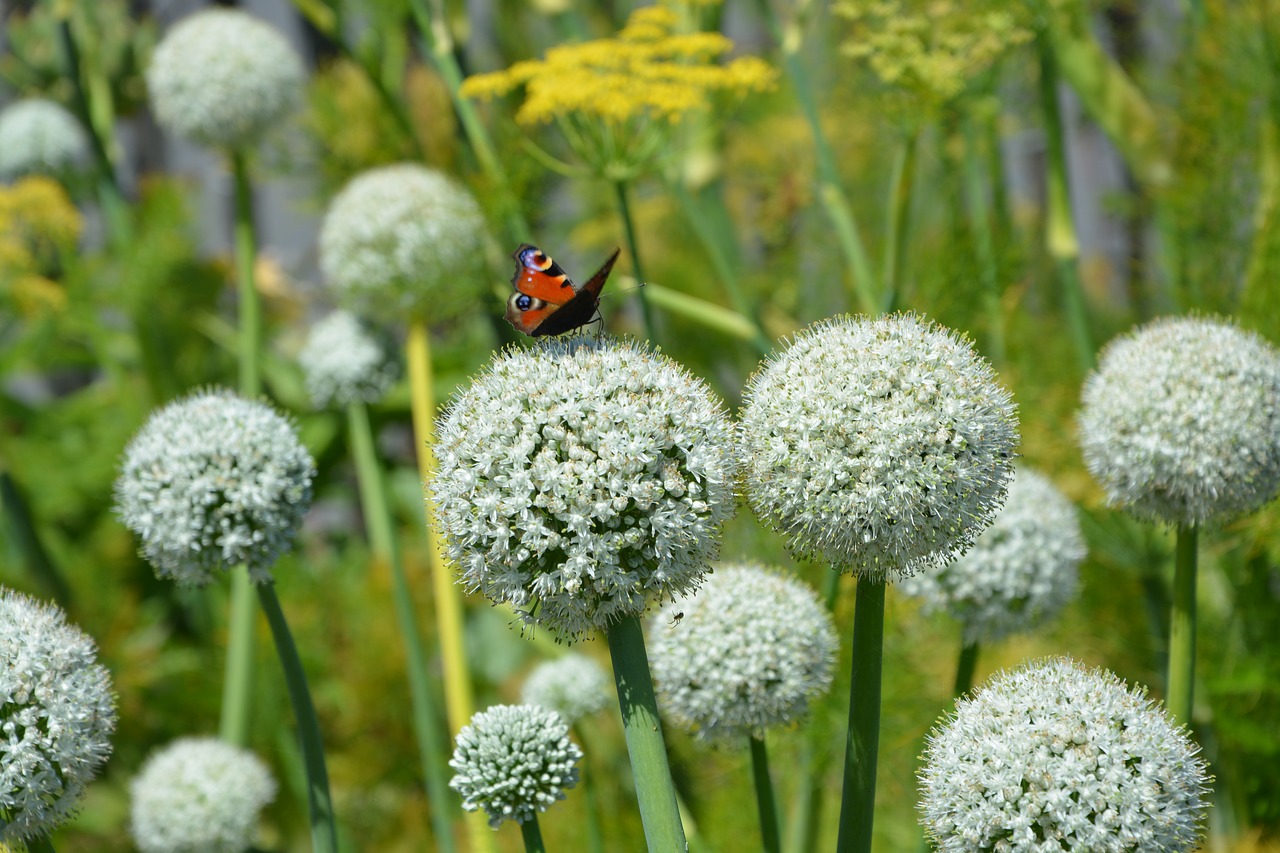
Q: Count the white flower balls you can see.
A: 15